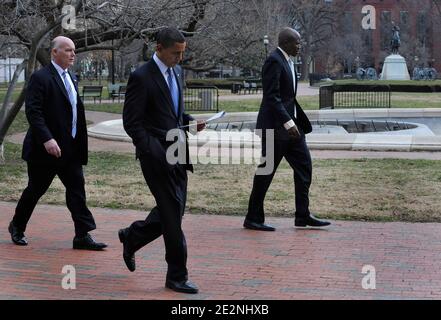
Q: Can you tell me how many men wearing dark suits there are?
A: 3